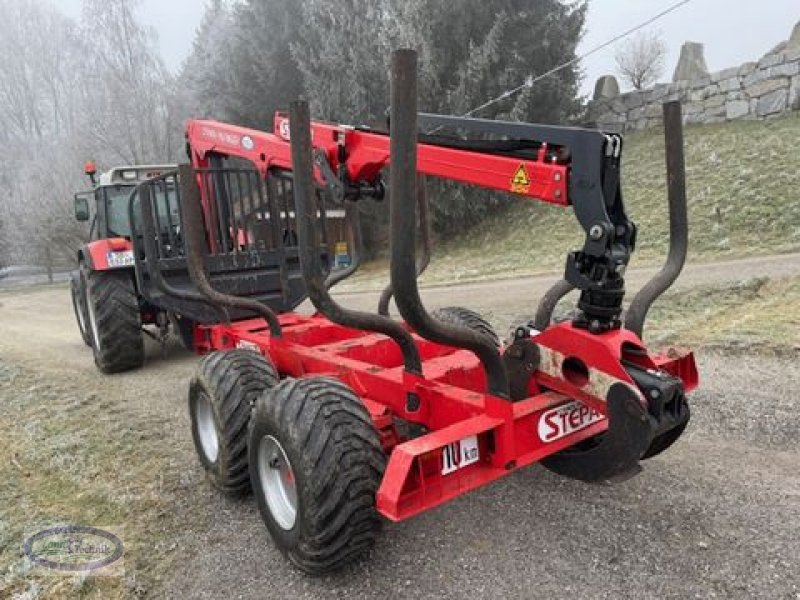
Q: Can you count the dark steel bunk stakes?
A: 8